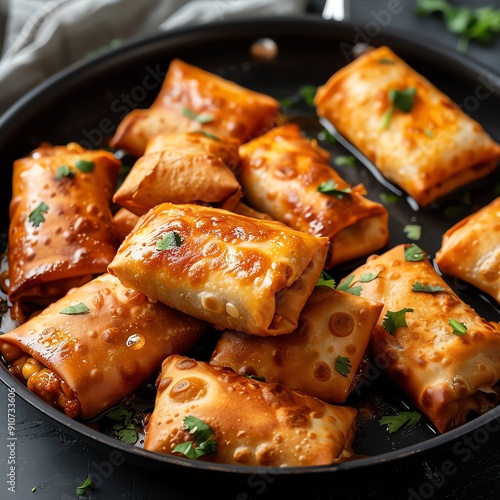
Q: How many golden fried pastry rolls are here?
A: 11